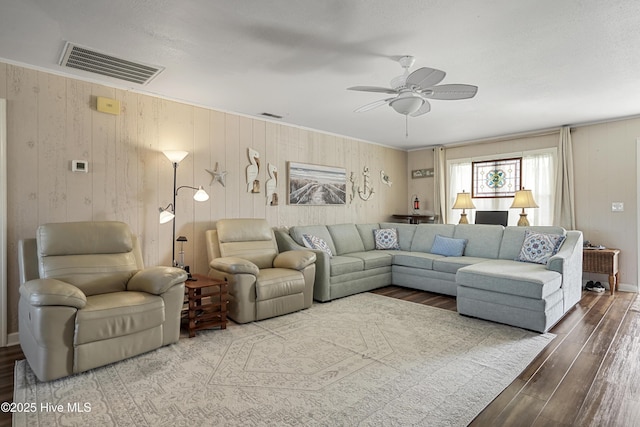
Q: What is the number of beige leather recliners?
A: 2